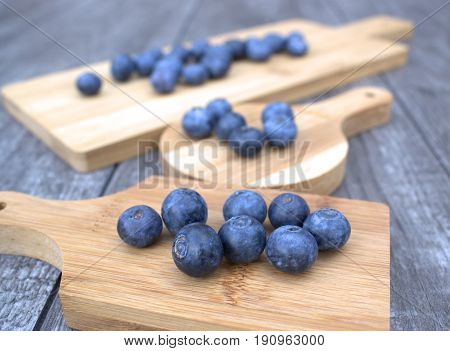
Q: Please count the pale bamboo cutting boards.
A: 3